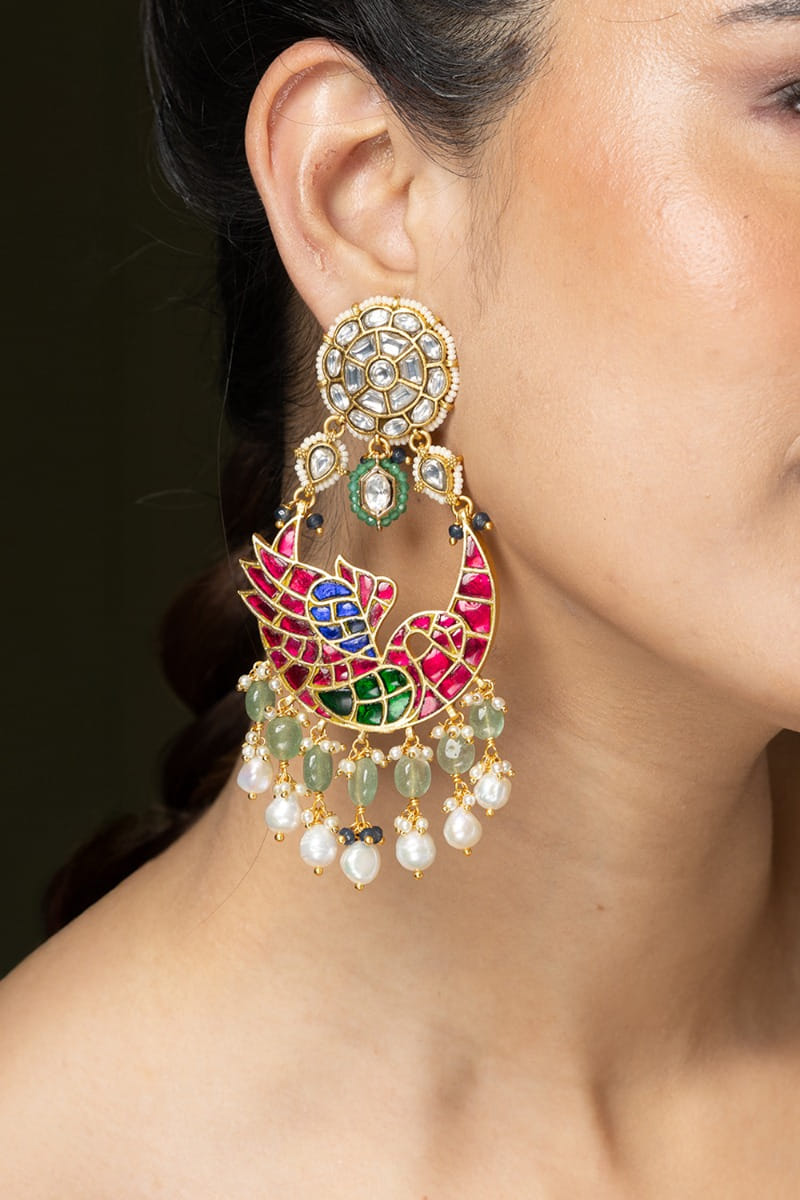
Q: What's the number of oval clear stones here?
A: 11